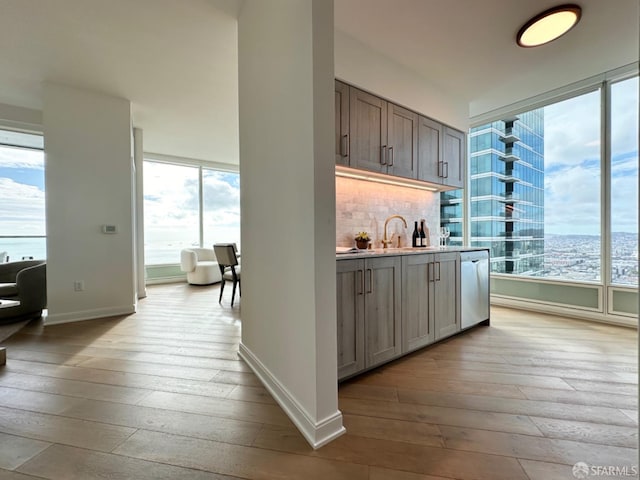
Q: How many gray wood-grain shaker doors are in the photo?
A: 9